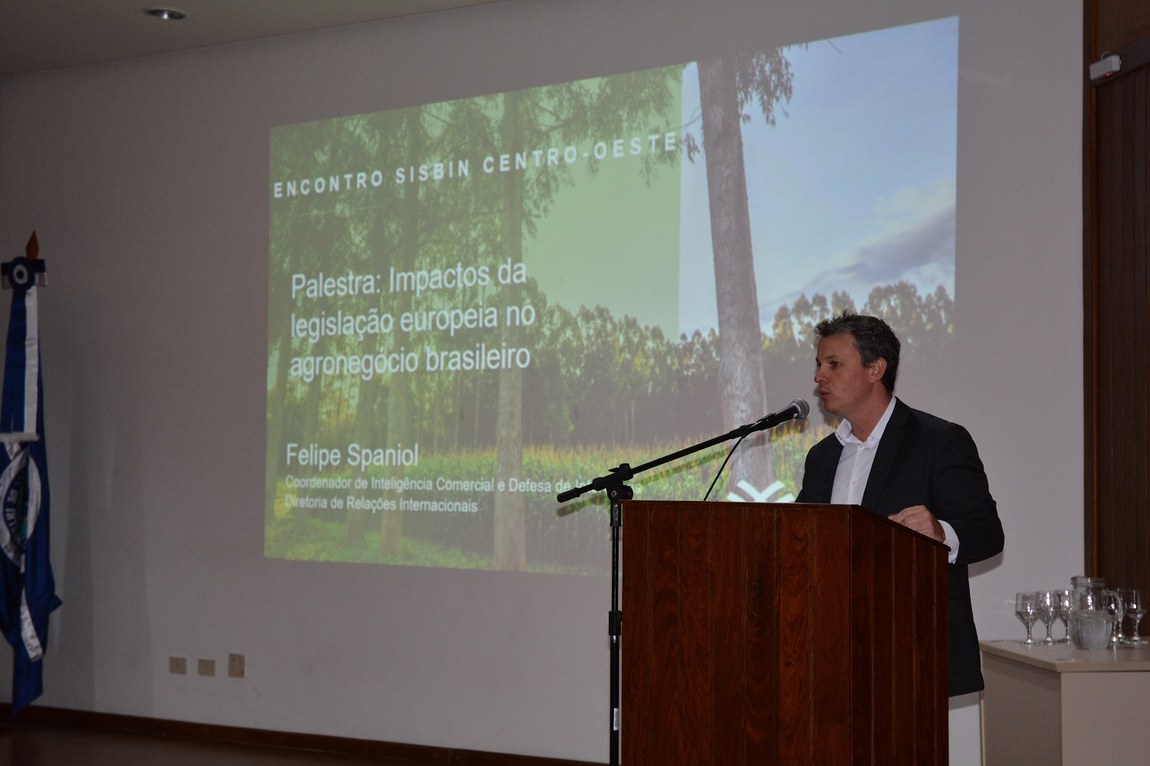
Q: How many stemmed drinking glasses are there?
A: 6